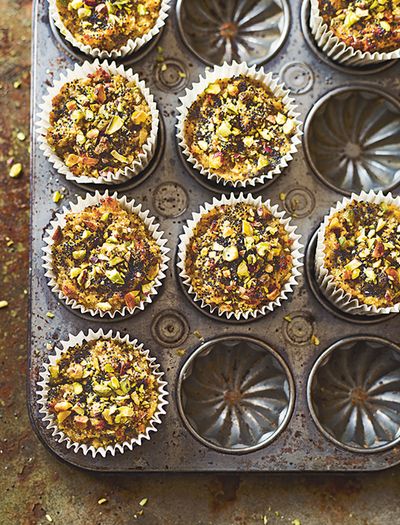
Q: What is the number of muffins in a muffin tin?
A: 8